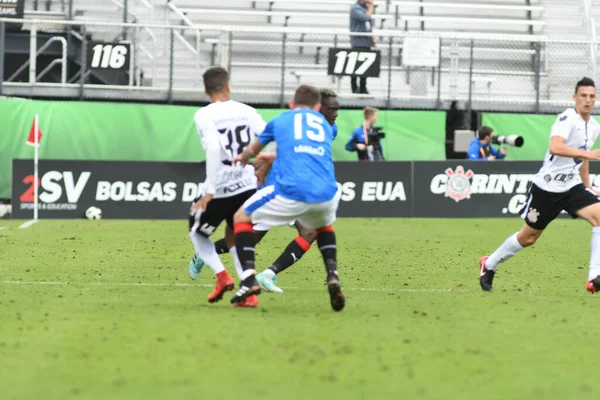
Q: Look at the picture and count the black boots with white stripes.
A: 1